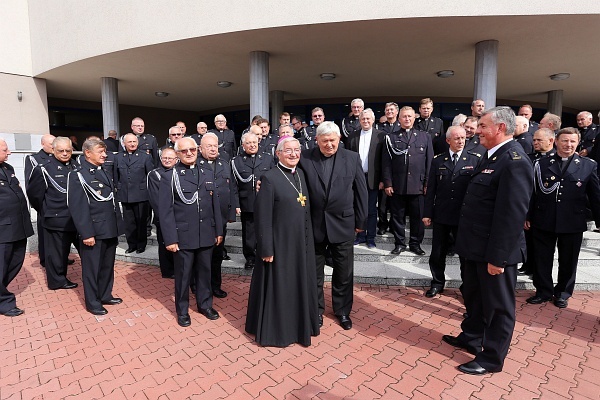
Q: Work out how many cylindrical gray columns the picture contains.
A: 5